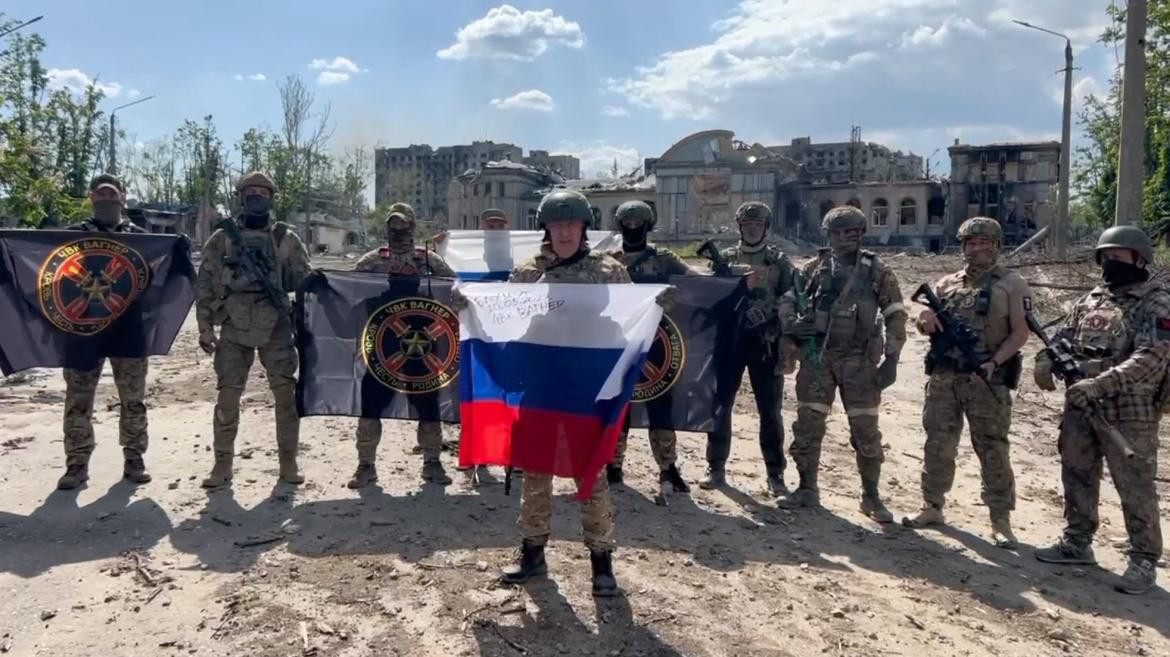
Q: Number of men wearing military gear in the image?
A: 10